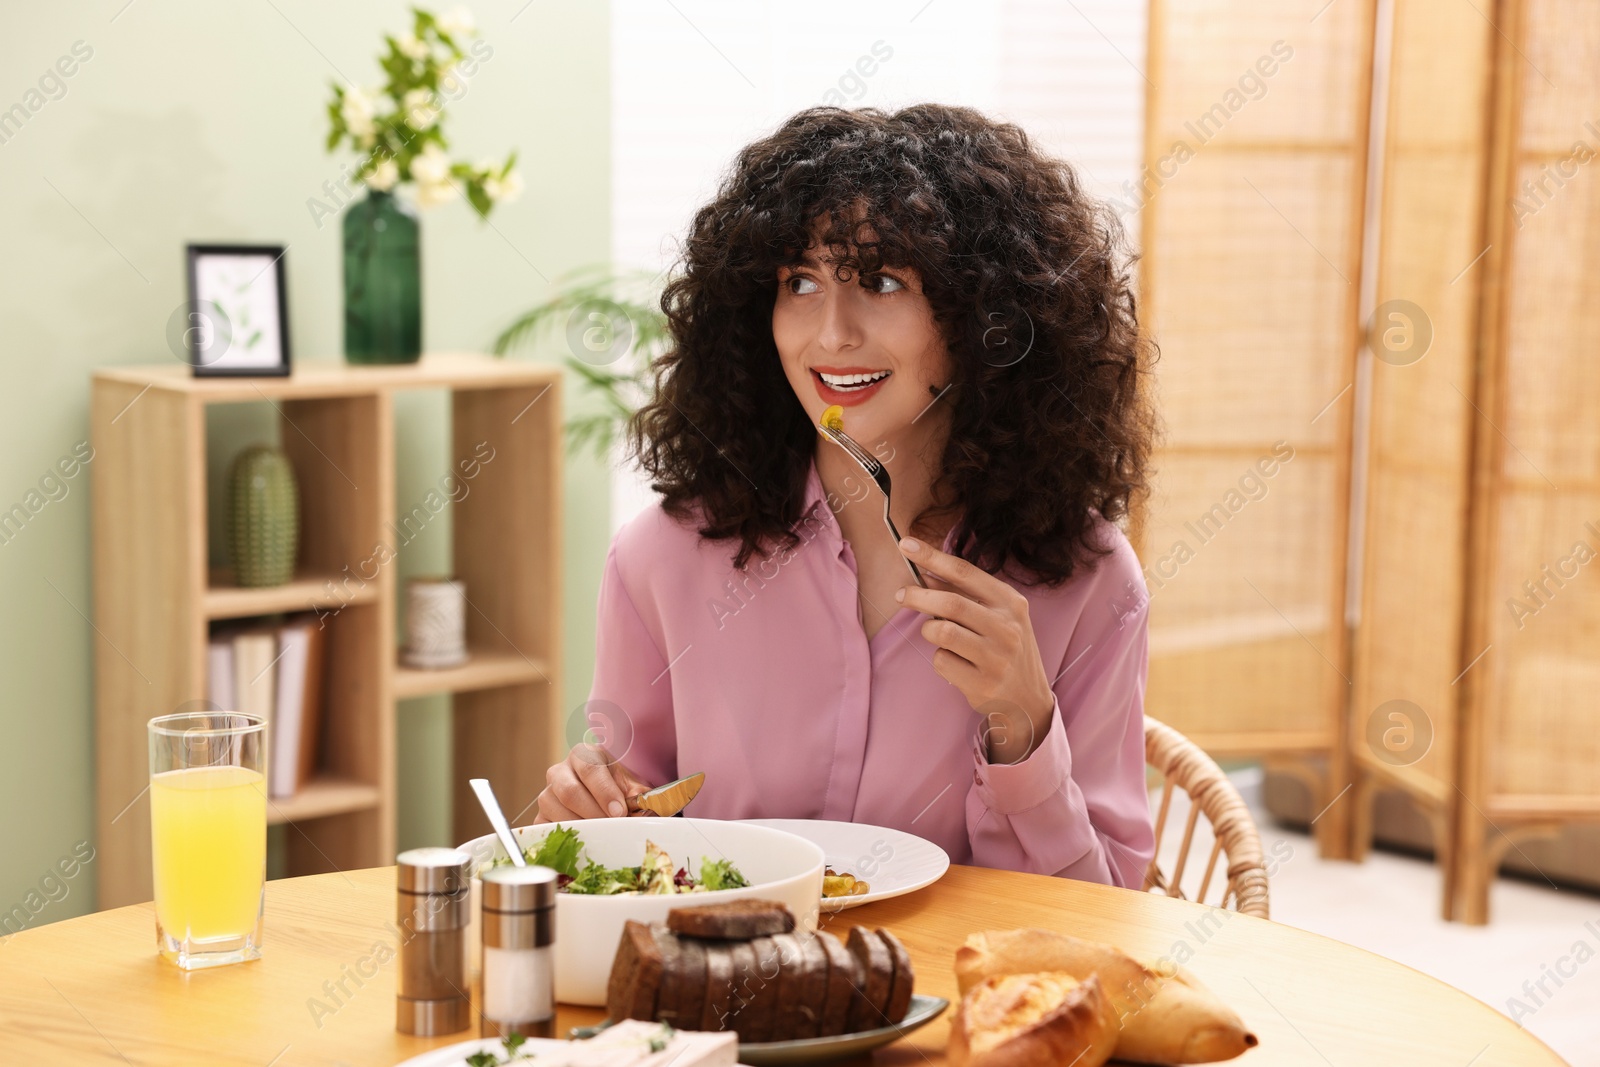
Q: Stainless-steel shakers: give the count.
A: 2